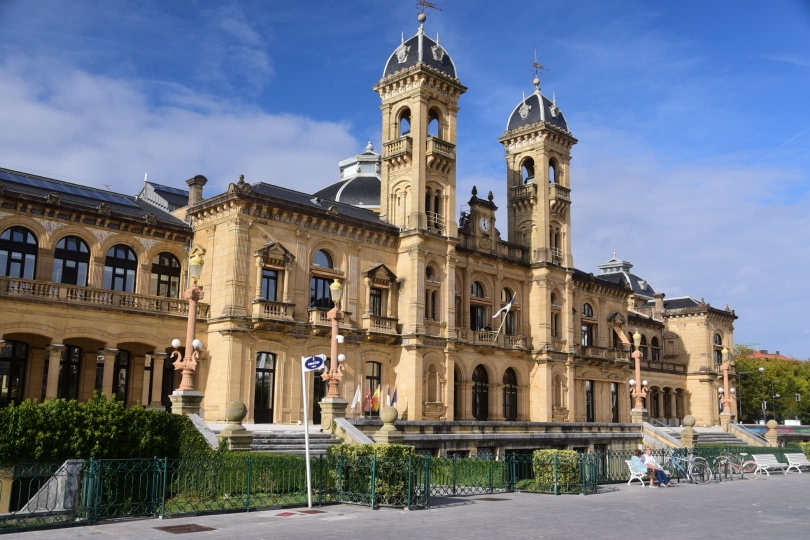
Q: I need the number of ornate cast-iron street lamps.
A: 4